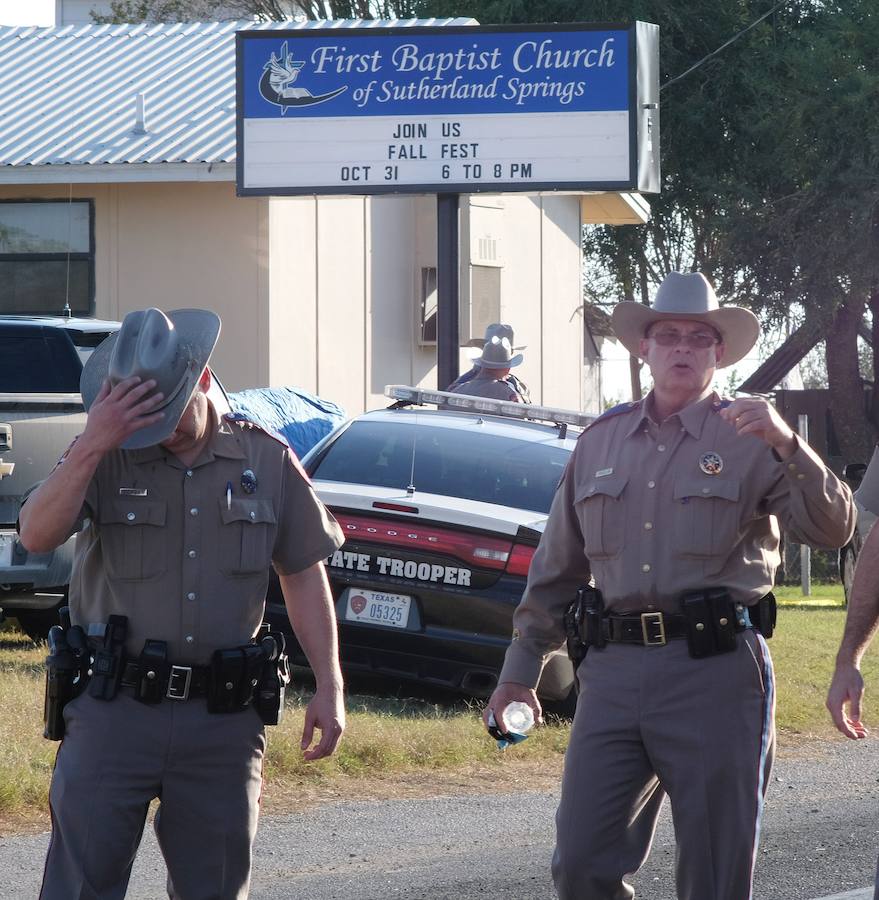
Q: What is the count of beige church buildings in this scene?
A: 1